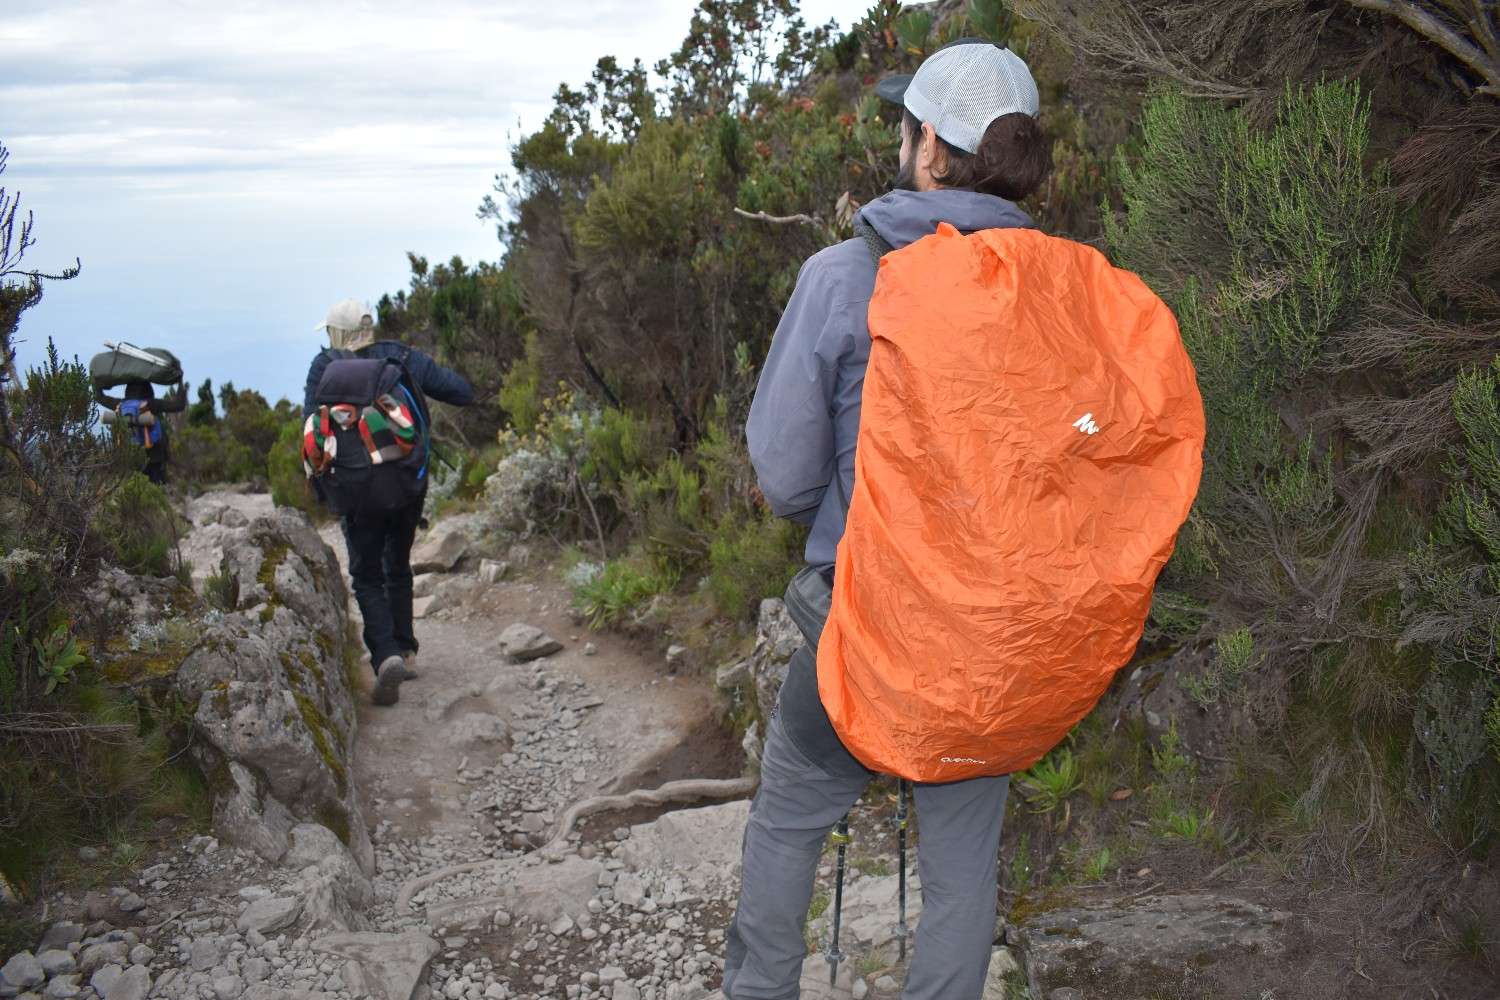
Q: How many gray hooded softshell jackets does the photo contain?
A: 1